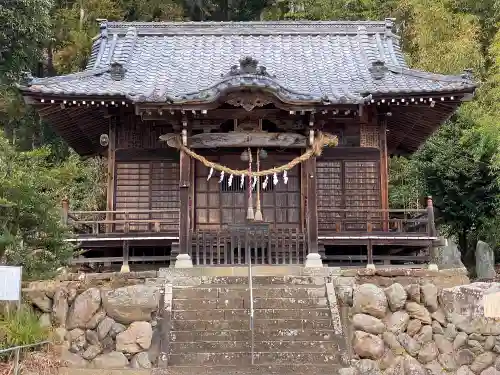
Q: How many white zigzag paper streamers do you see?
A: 8